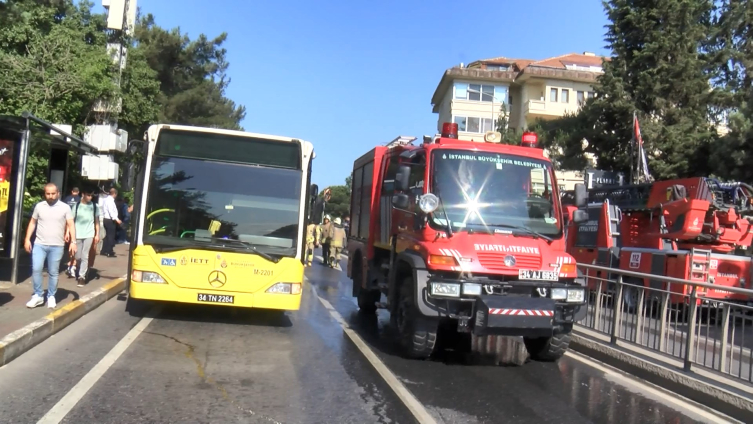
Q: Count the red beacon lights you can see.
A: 2